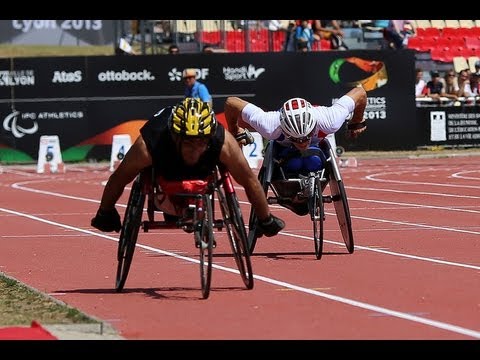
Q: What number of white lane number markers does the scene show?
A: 3